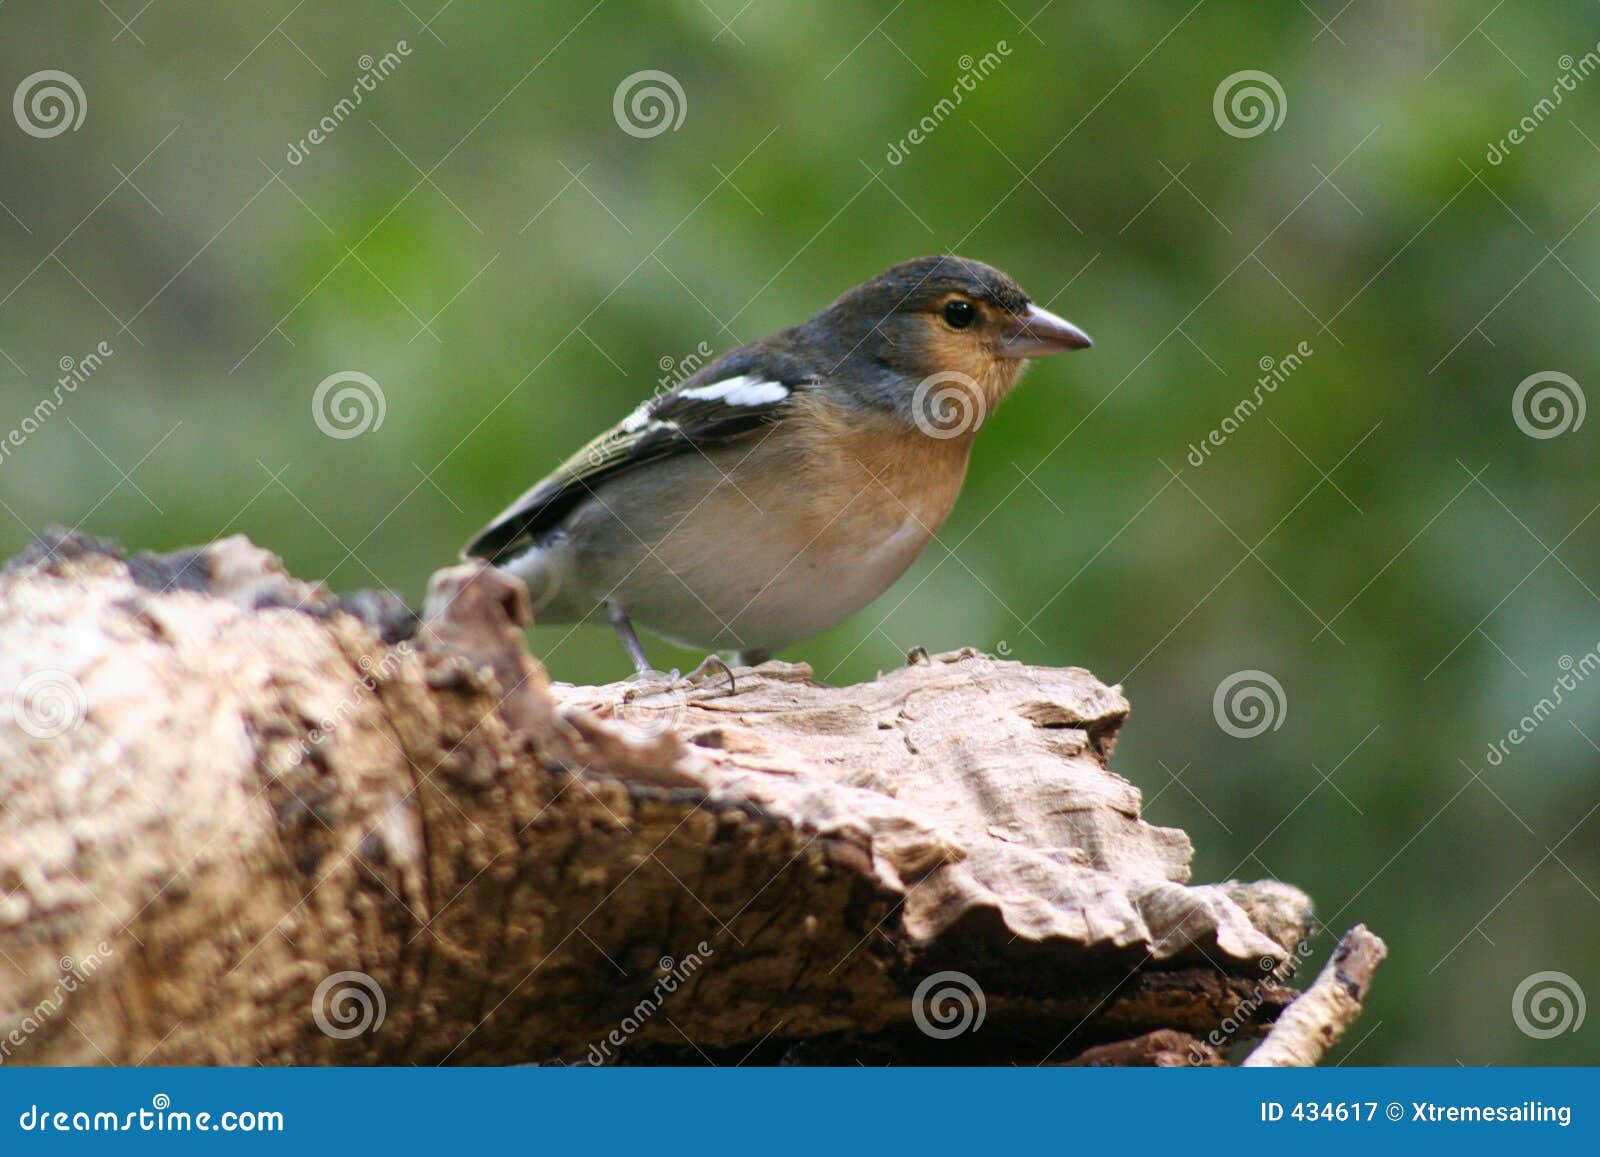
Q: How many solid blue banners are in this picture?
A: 1